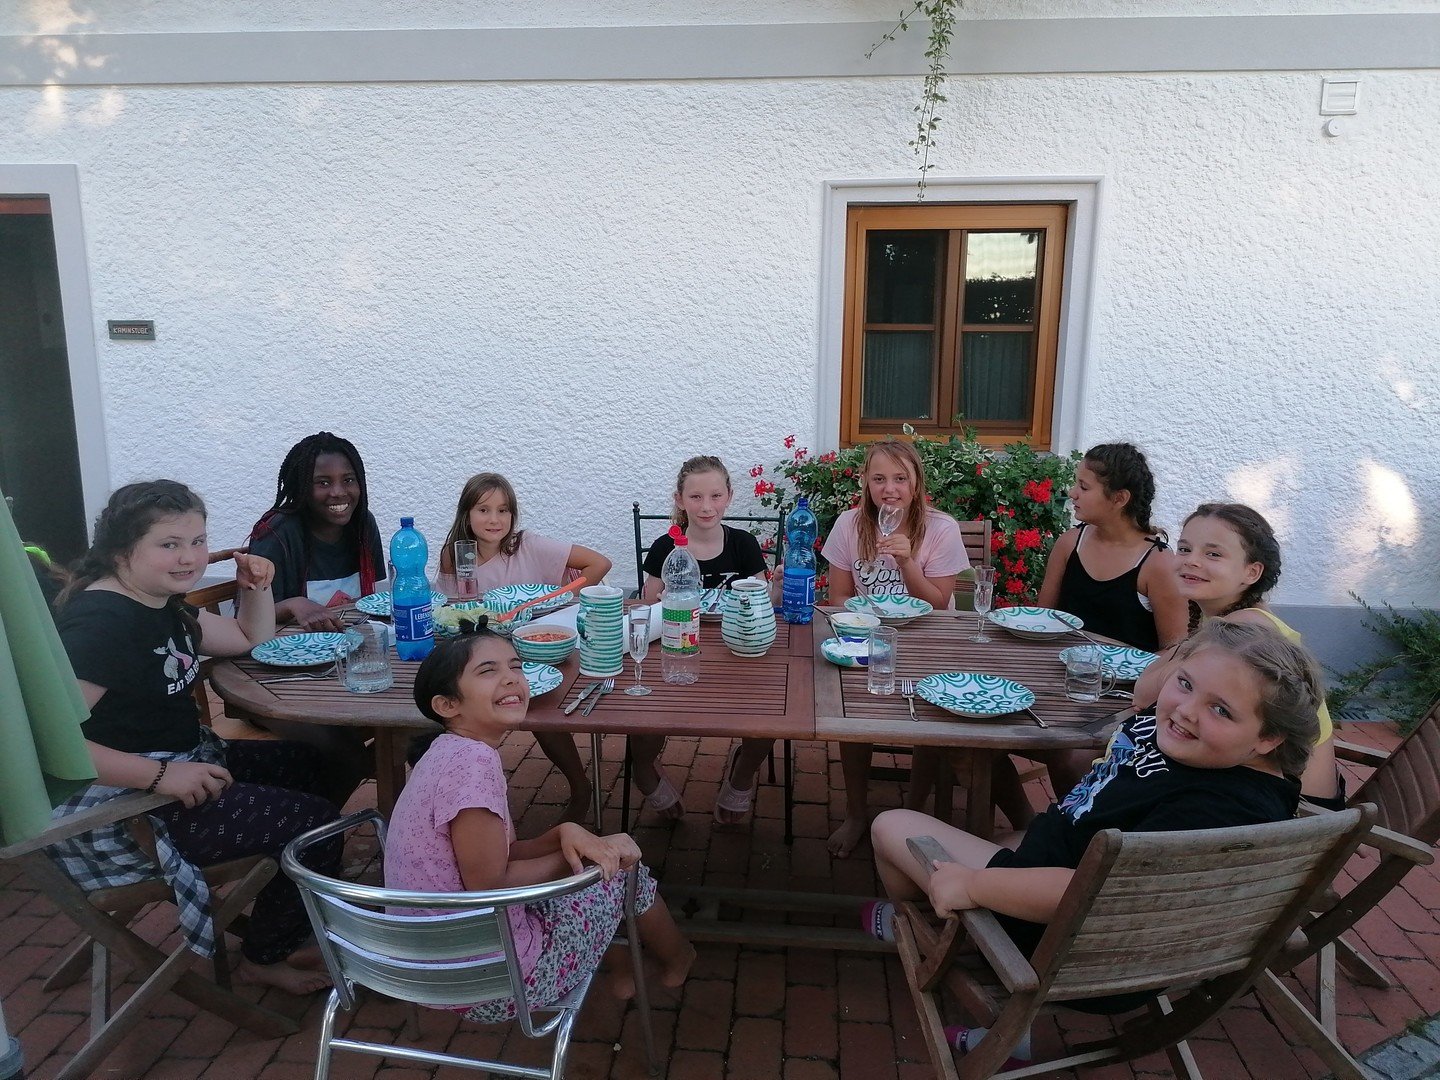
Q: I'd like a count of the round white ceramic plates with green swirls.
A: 9